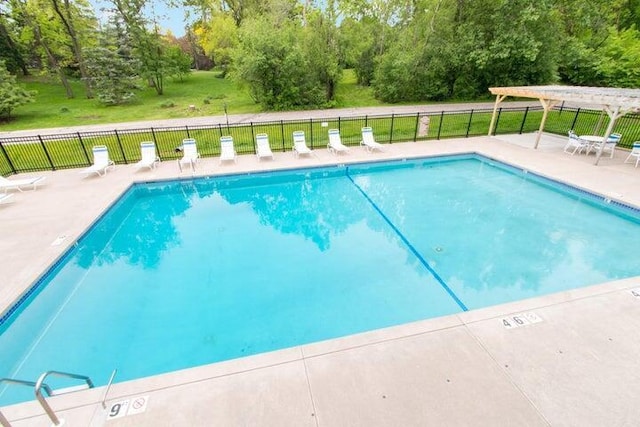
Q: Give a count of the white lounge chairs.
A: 10